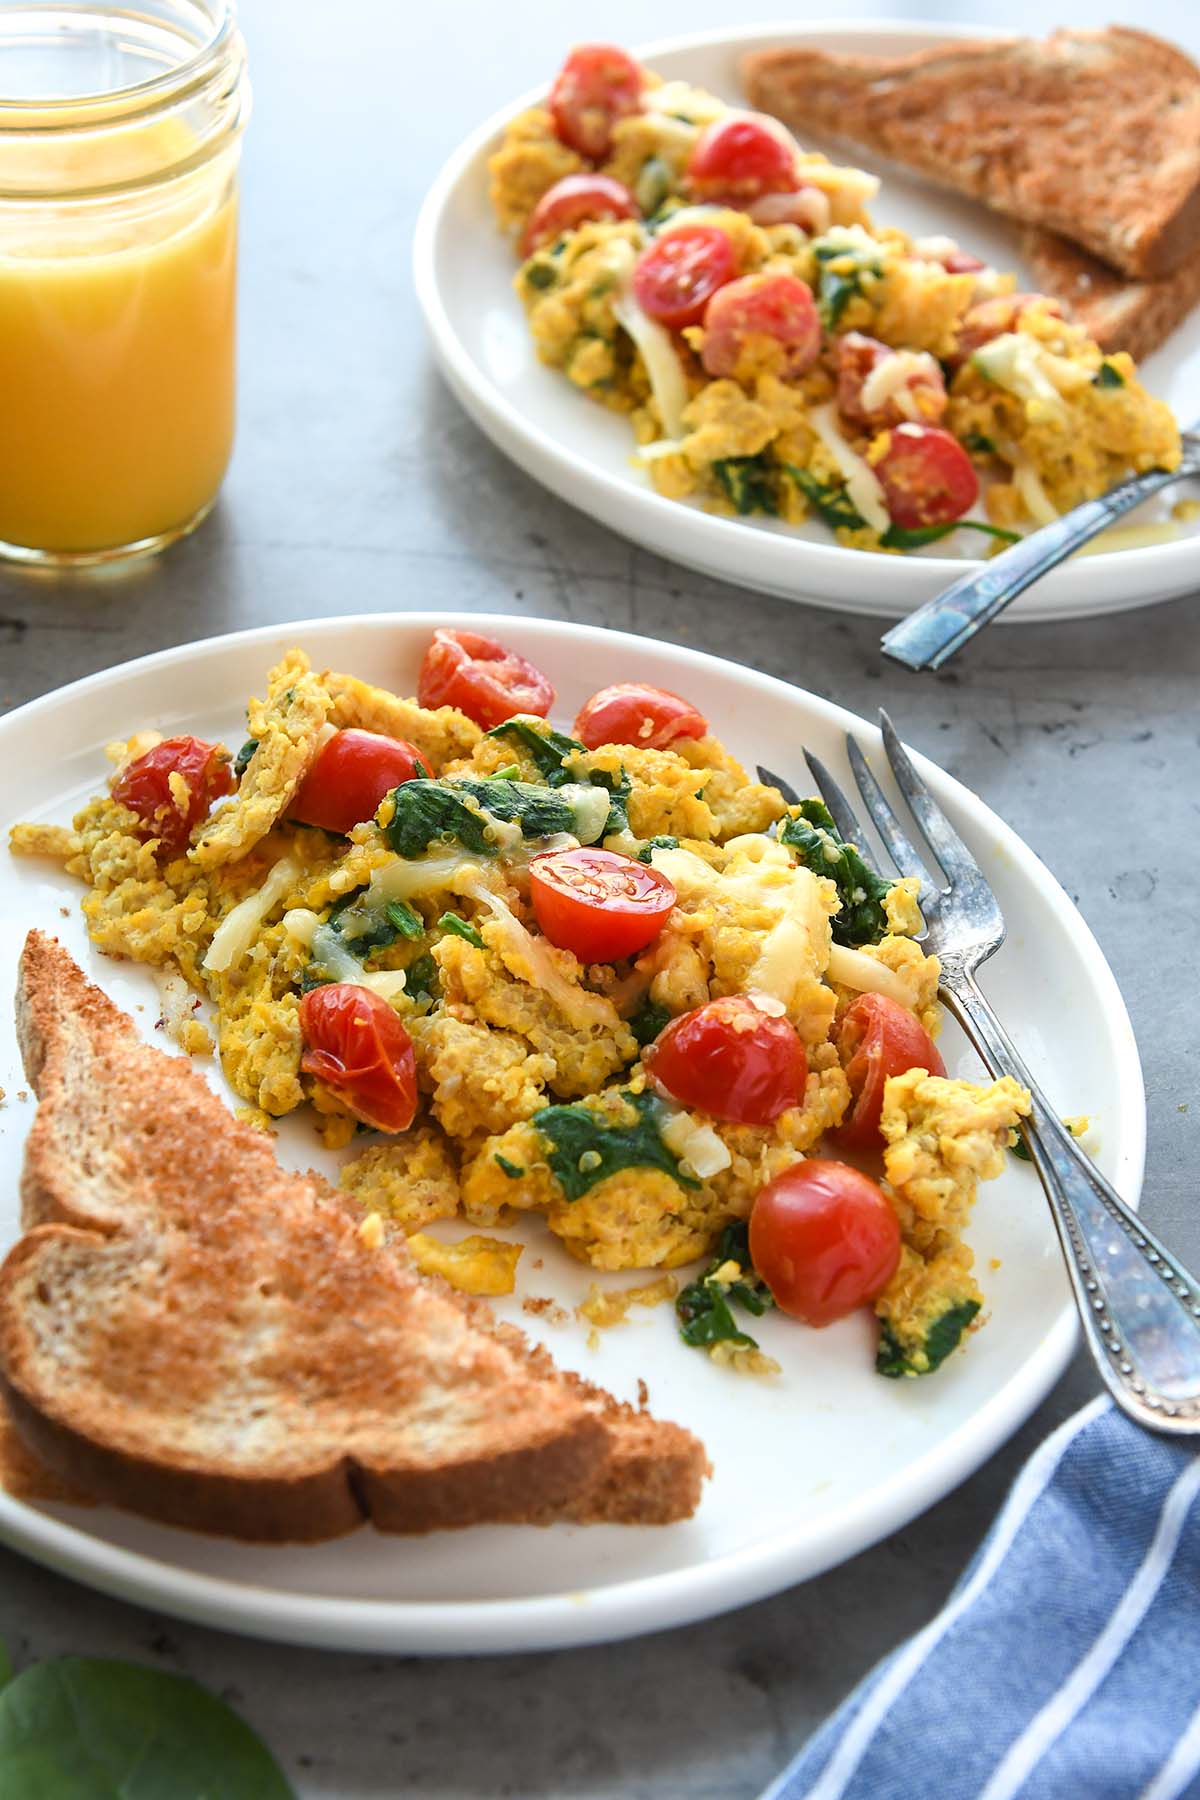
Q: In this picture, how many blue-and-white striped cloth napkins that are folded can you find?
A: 1